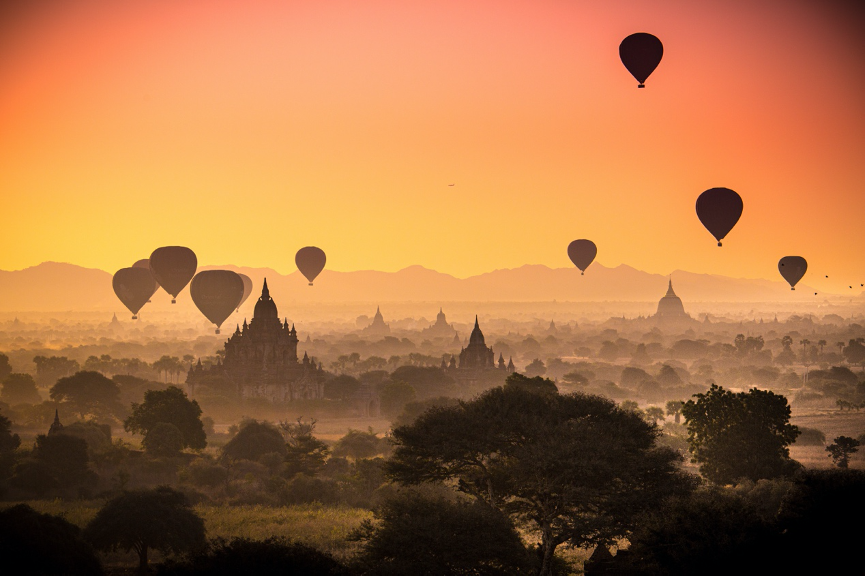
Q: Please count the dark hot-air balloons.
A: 10